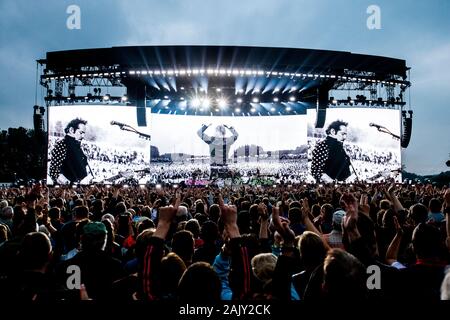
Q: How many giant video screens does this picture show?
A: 3